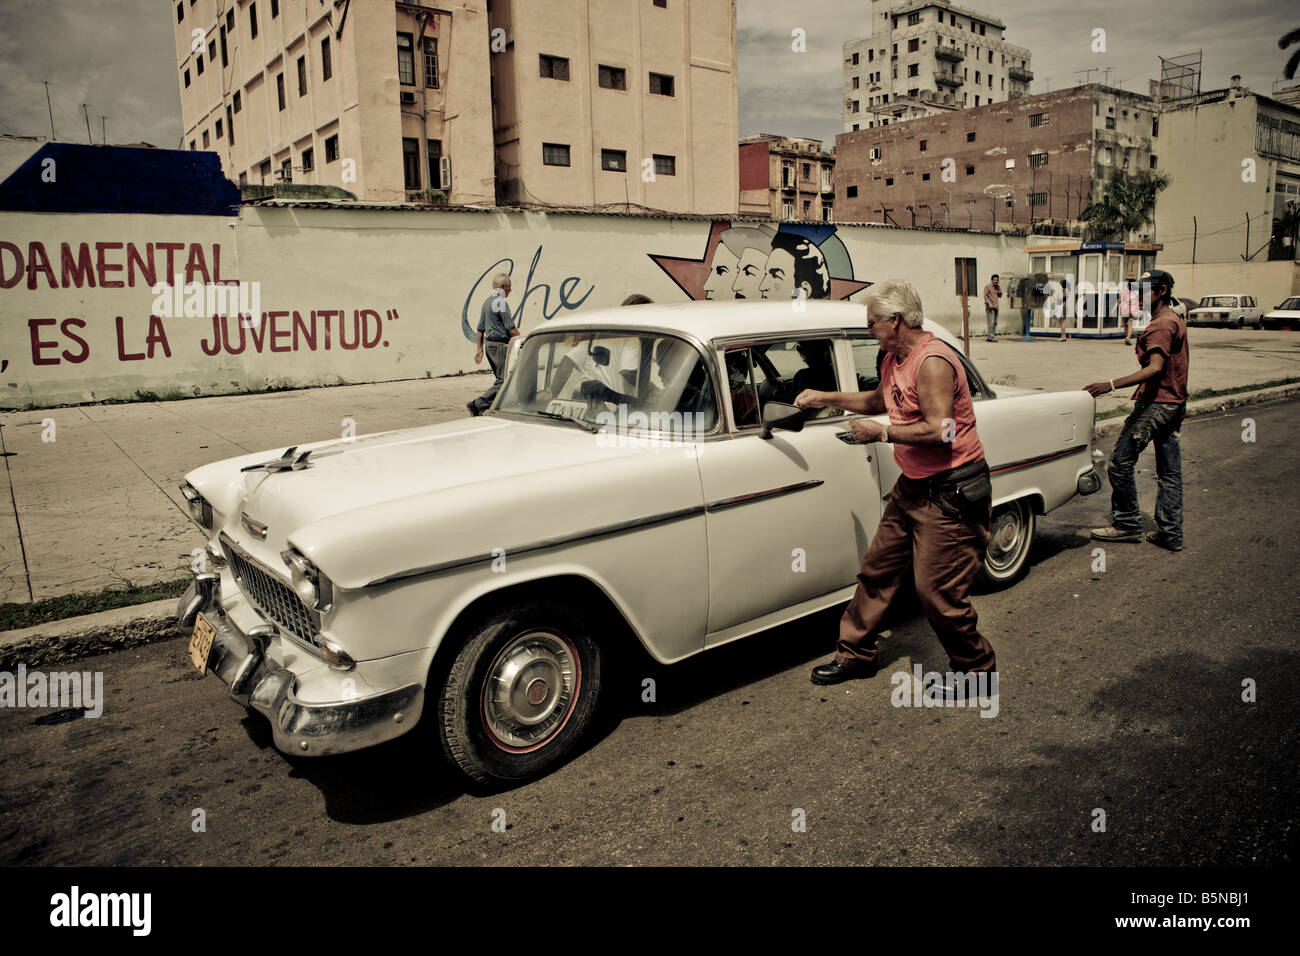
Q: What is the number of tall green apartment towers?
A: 0